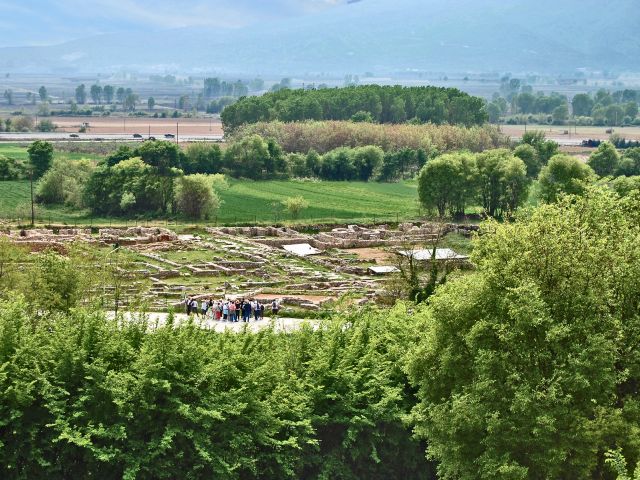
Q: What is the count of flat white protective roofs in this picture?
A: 3